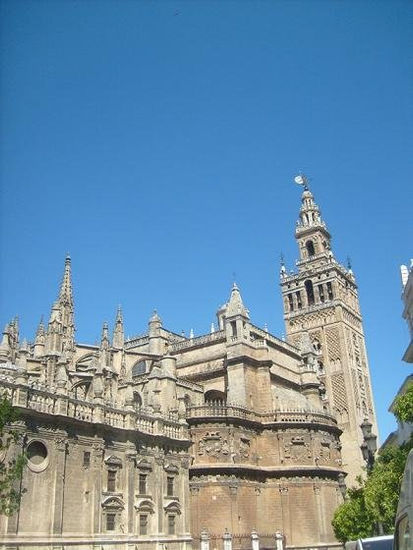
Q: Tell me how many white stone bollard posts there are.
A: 4